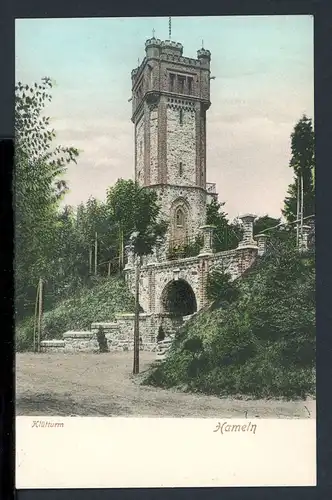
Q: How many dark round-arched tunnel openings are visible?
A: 1